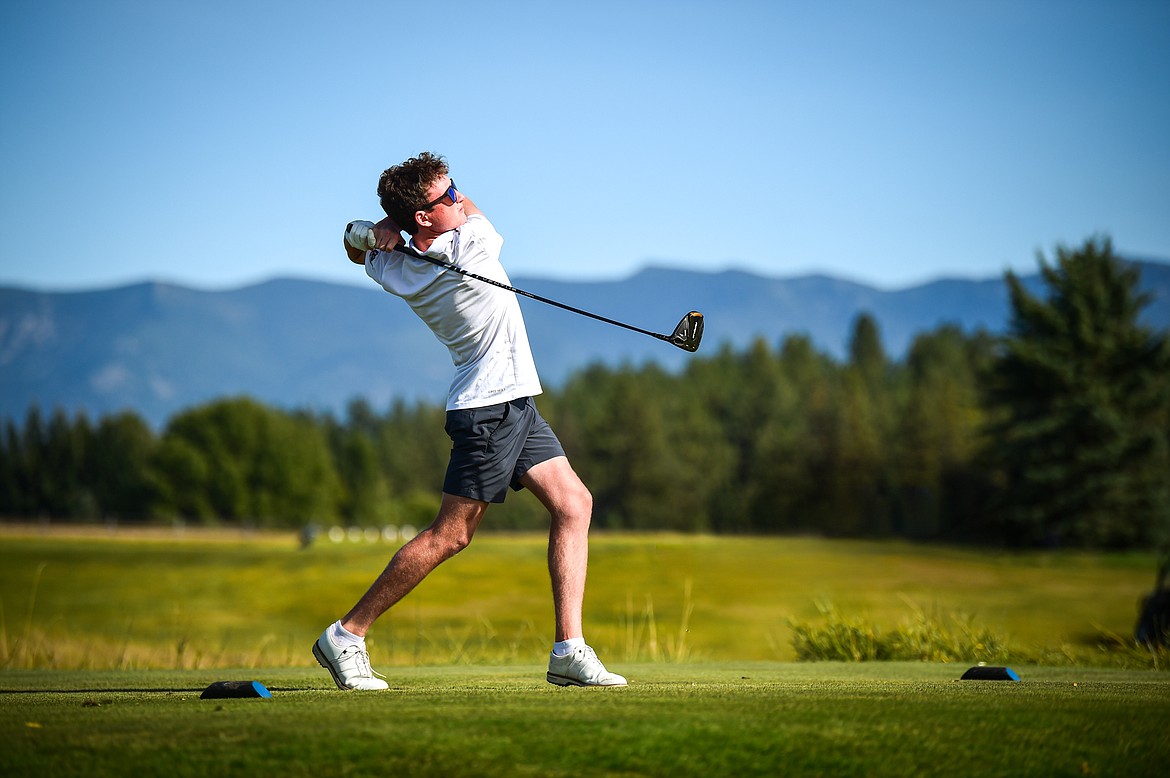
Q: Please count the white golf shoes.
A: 2